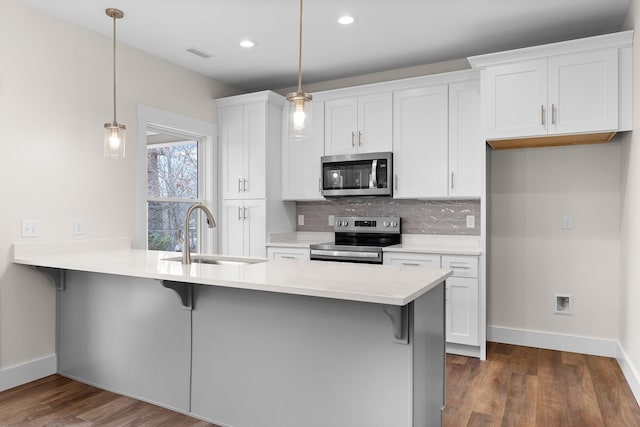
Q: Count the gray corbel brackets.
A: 3